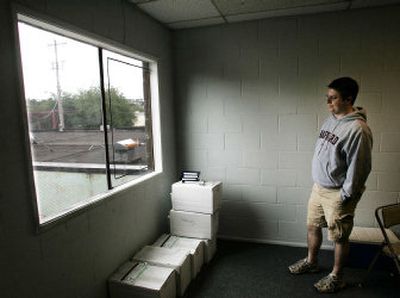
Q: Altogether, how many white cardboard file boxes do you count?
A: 6